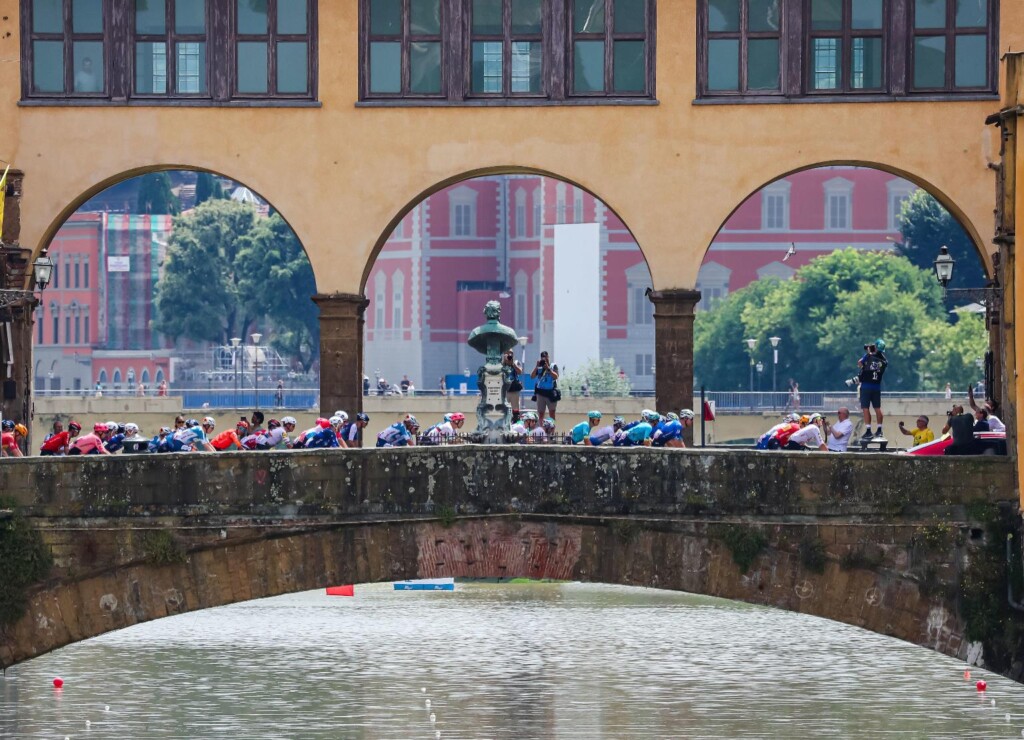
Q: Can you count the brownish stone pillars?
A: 2